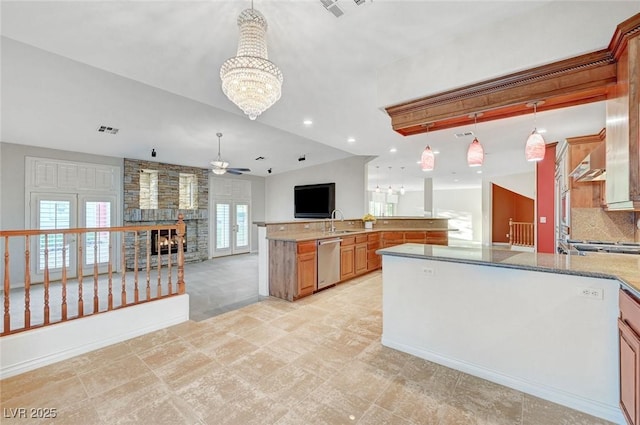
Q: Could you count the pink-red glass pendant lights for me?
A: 3